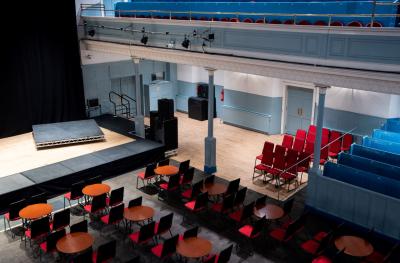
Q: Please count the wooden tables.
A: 9